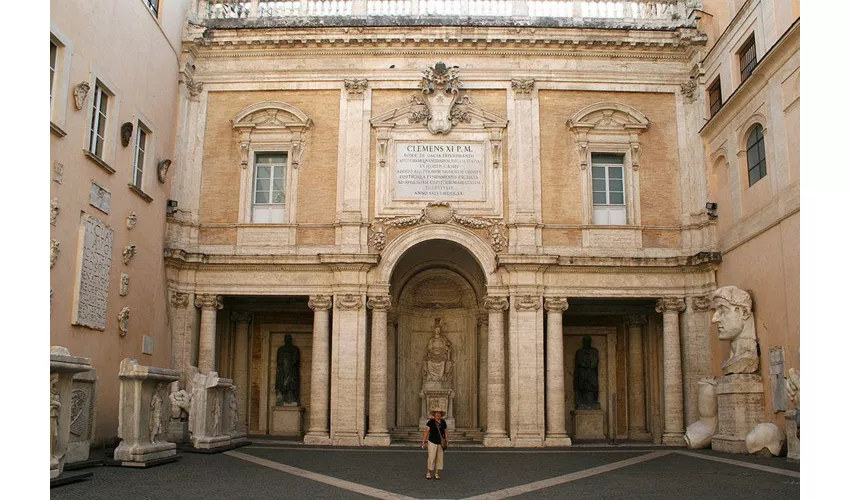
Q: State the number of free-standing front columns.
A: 6